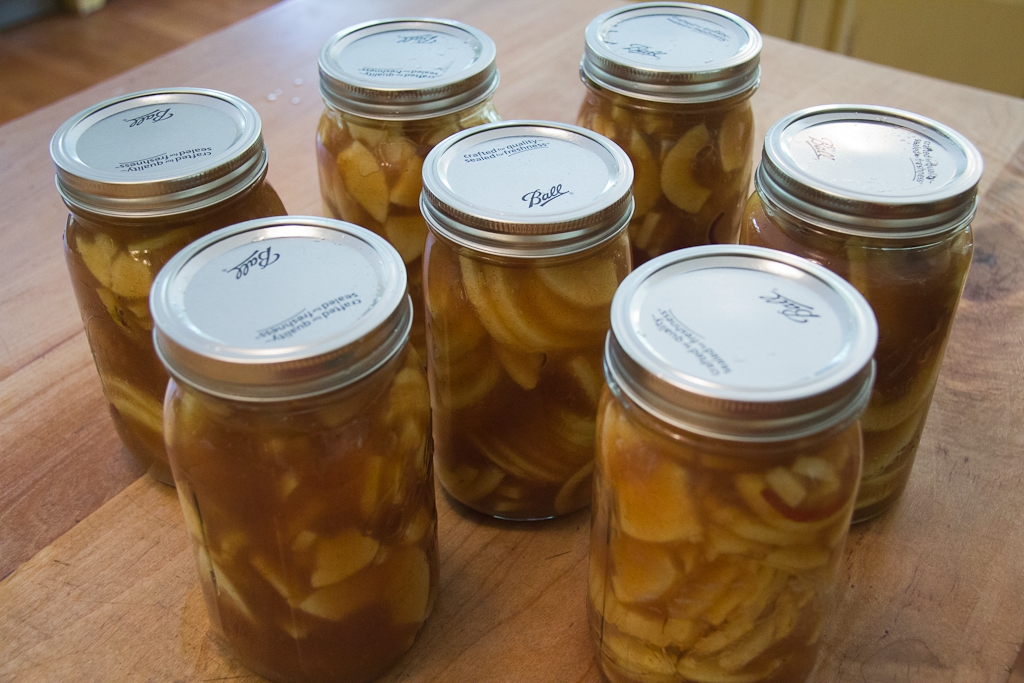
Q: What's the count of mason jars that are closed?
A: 7